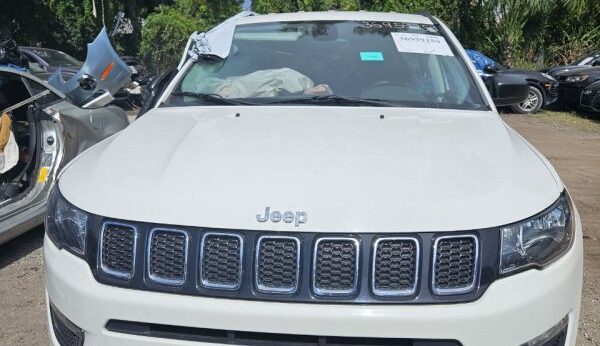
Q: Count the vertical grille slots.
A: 7